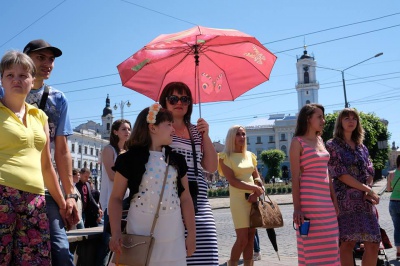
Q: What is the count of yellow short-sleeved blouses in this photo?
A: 1